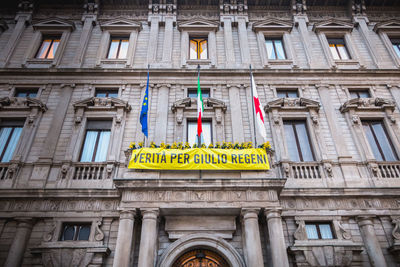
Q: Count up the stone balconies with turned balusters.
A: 4